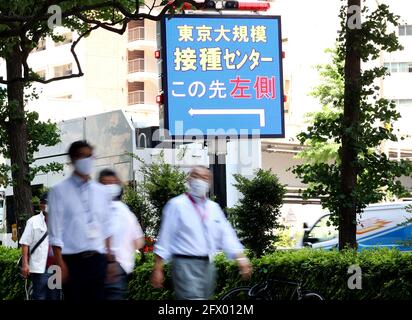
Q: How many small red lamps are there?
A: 4